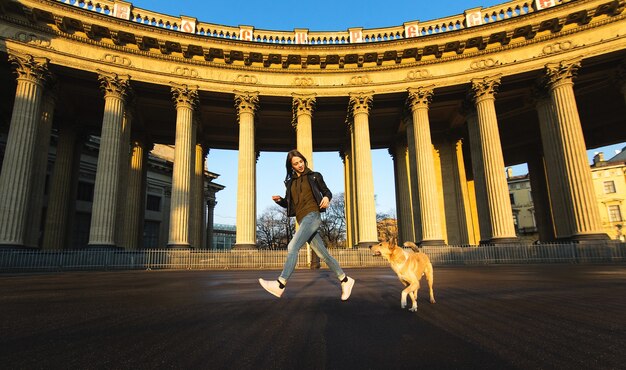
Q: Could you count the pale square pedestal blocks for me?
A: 8